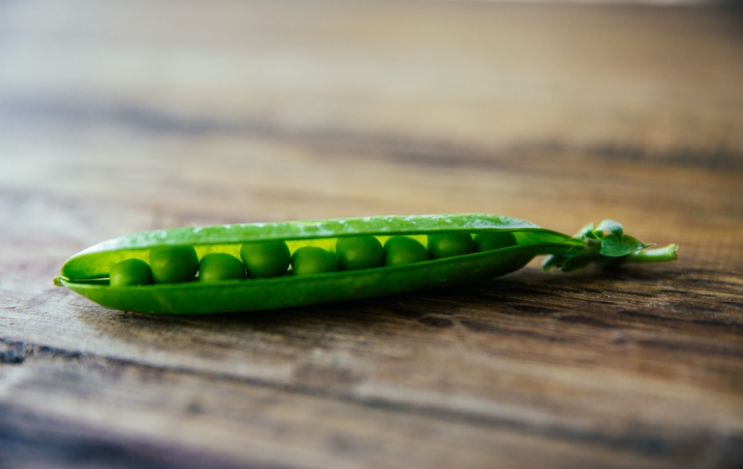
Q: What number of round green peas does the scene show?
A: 9